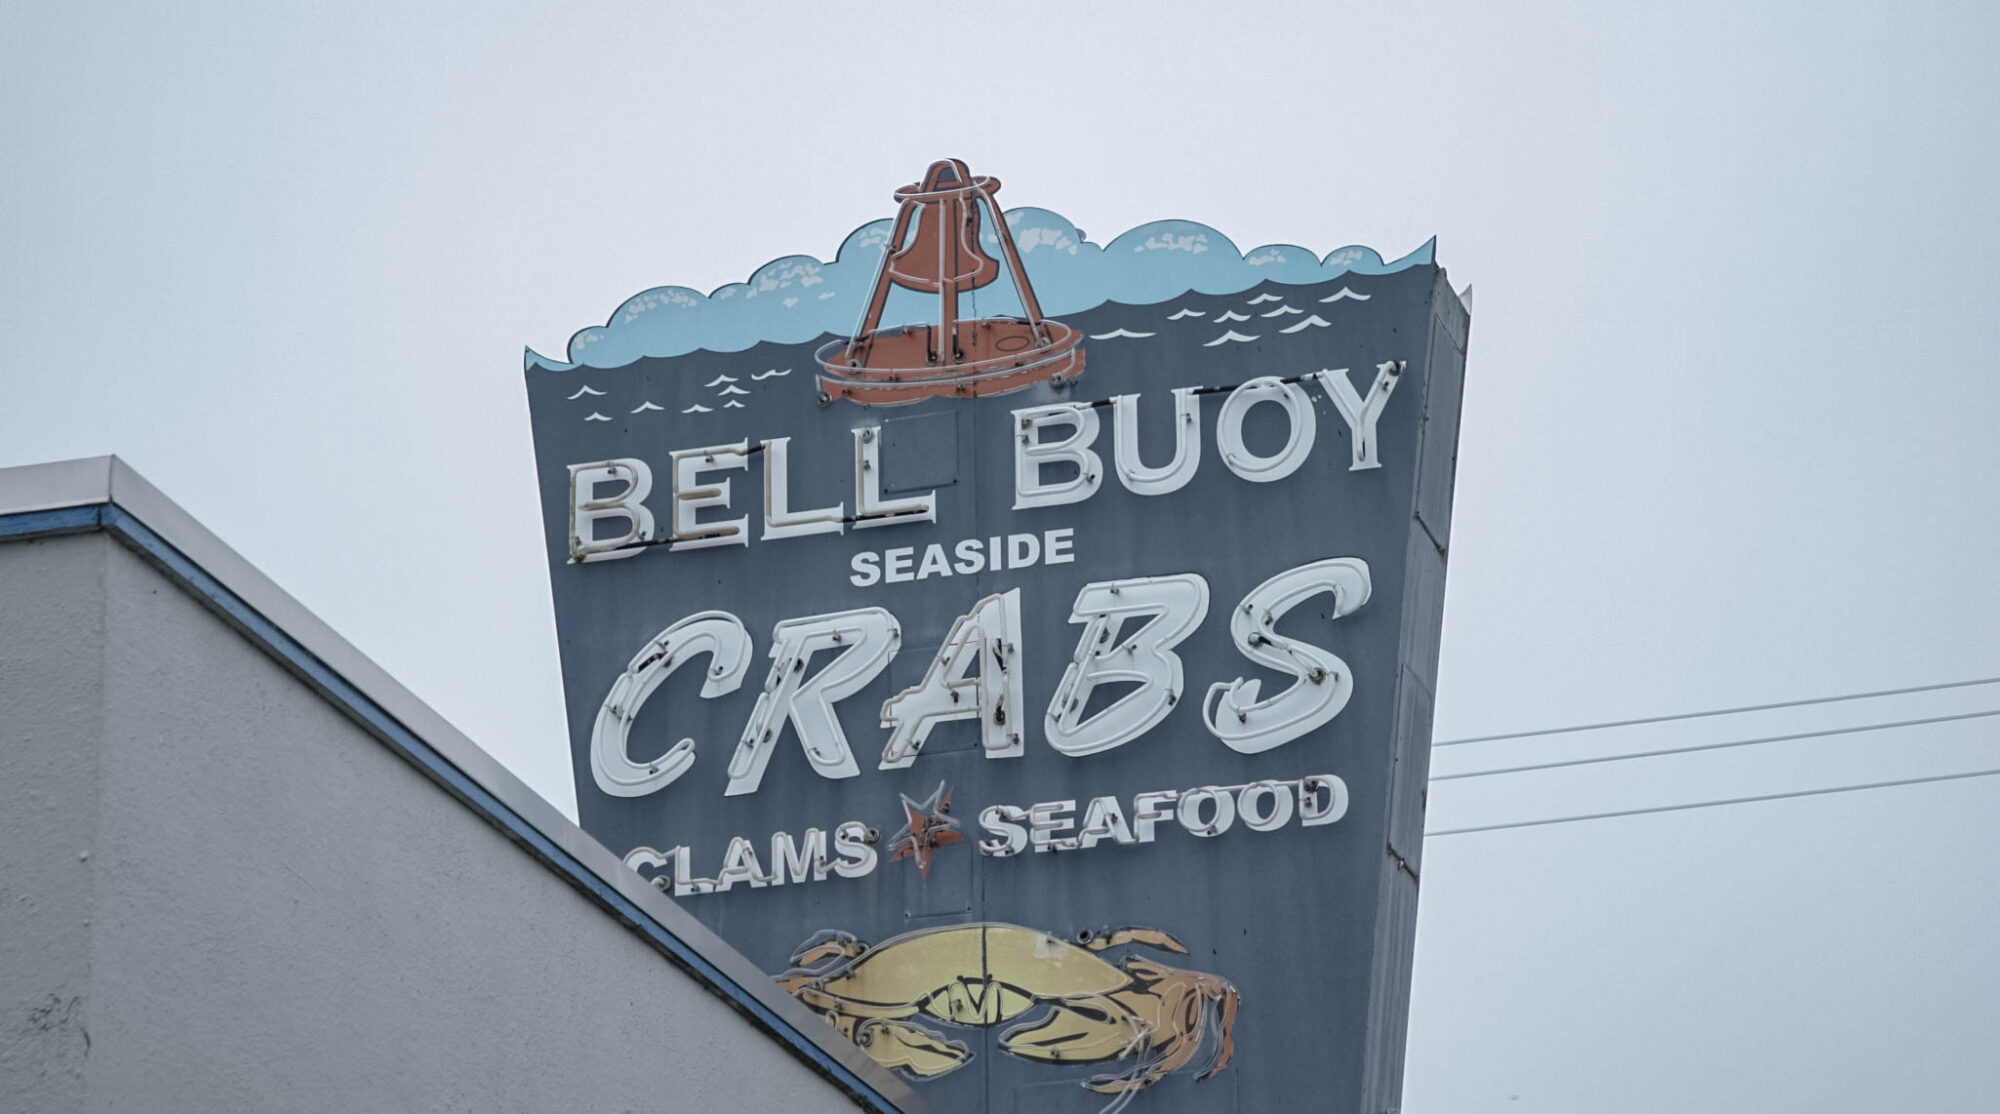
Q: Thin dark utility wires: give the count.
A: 3